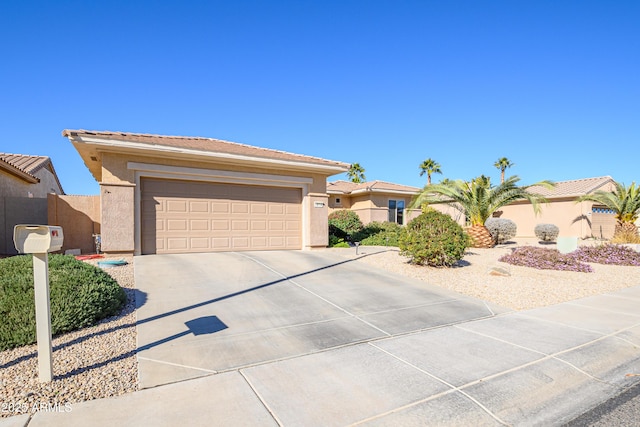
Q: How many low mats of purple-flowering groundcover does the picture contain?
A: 2